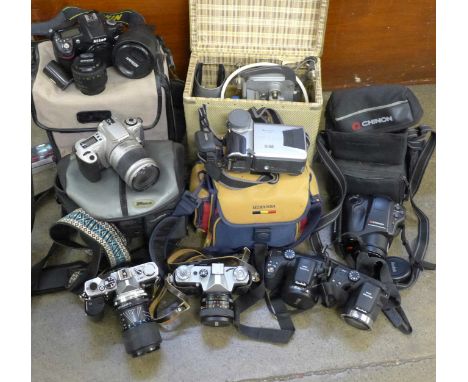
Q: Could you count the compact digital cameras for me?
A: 2